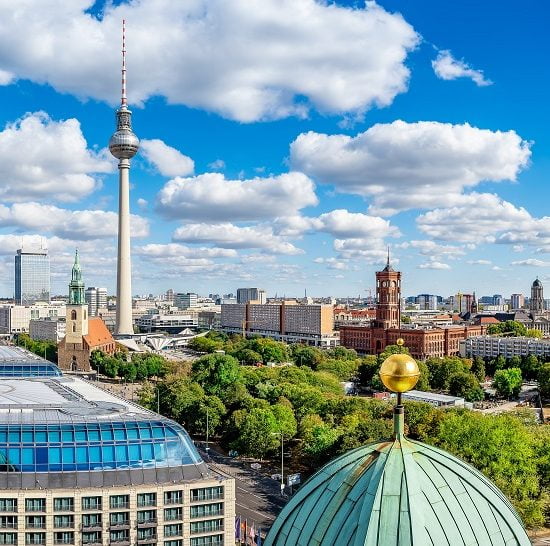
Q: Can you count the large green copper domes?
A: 1